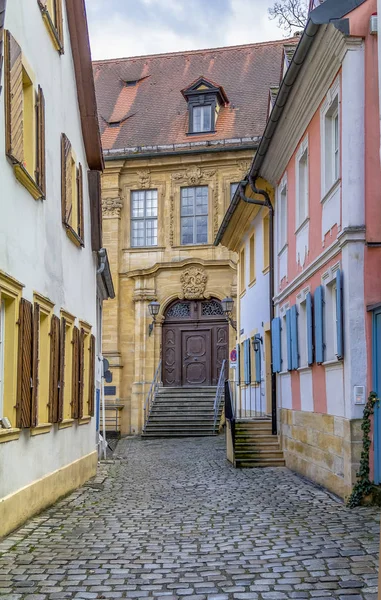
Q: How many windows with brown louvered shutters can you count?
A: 7